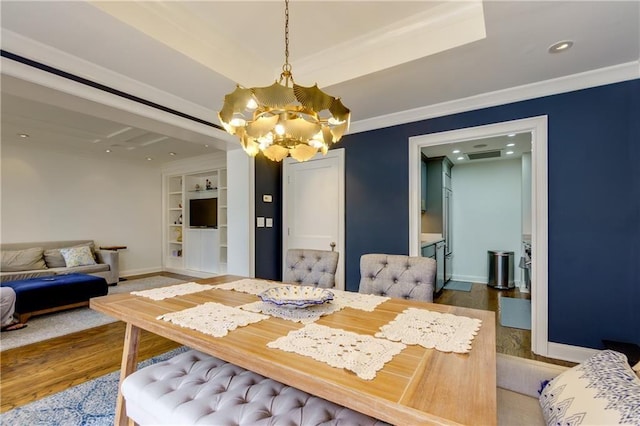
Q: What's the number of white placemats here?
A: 7